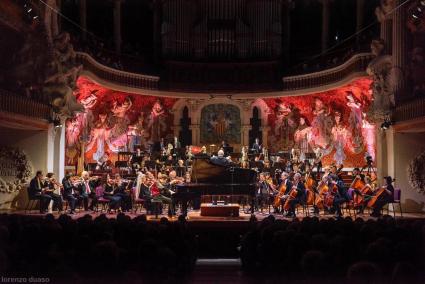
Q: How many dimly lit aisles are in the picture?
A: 1